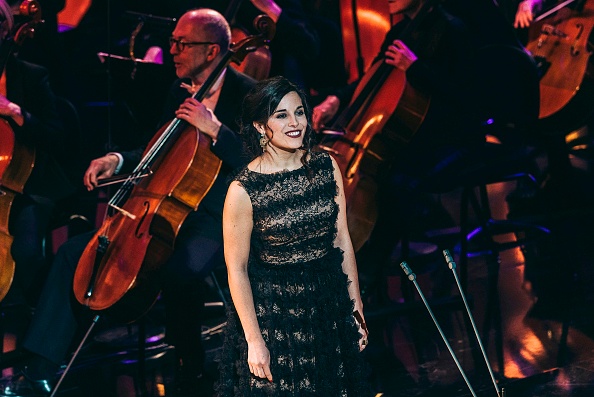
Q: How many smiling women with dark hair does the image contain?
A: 1